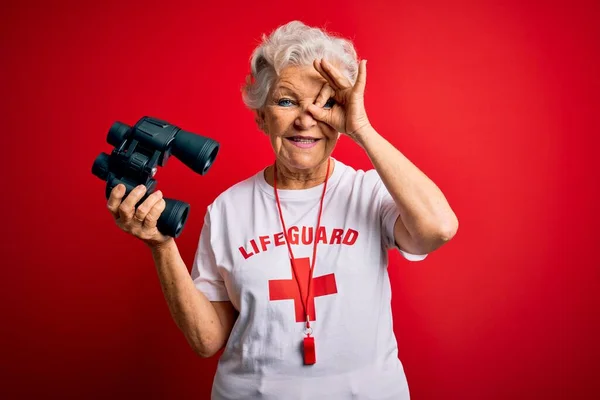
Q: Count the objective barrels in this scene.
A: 2